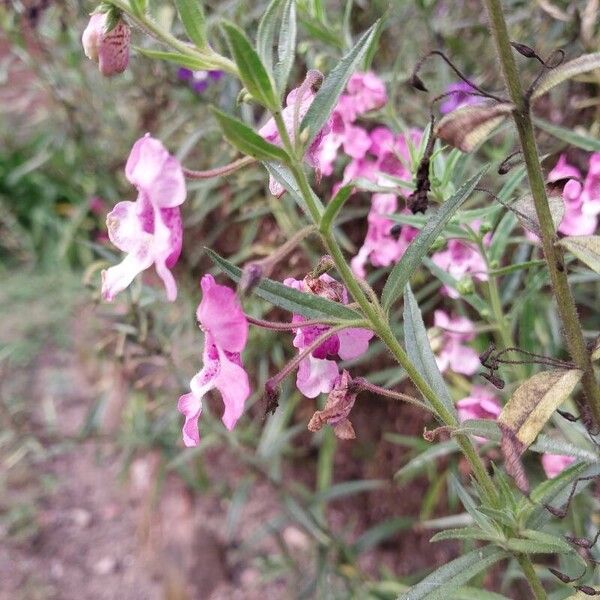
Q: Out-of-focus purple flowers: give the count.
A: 2